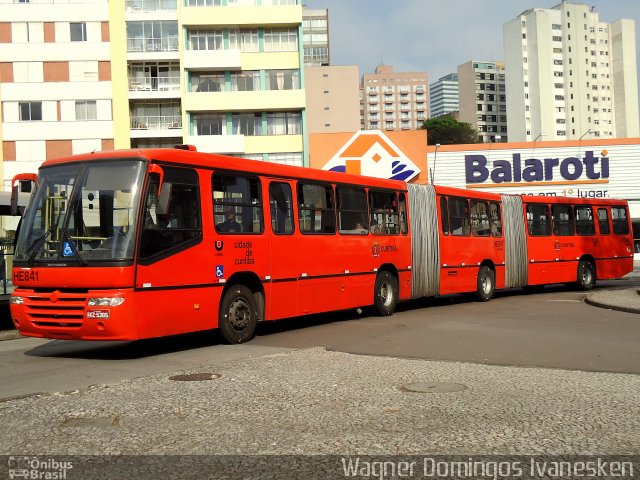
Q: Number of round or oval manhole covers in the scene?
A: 2